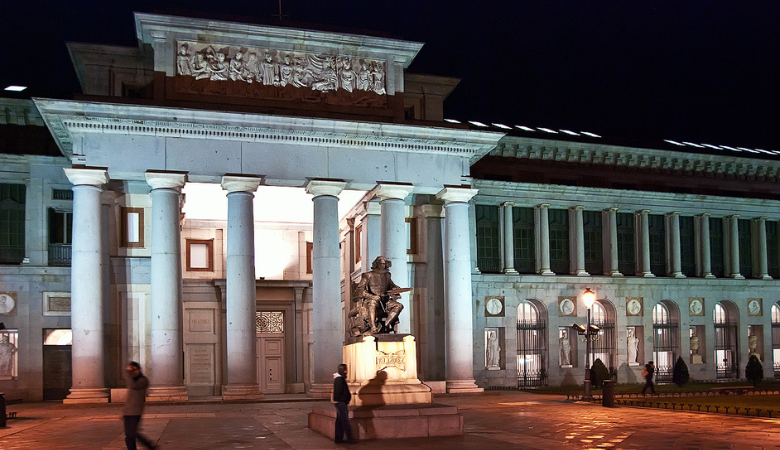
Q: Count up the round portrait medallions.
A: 6